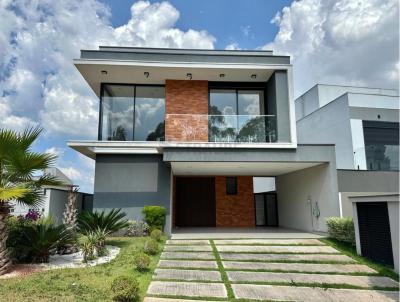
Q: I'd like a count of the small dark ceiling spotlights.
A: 5